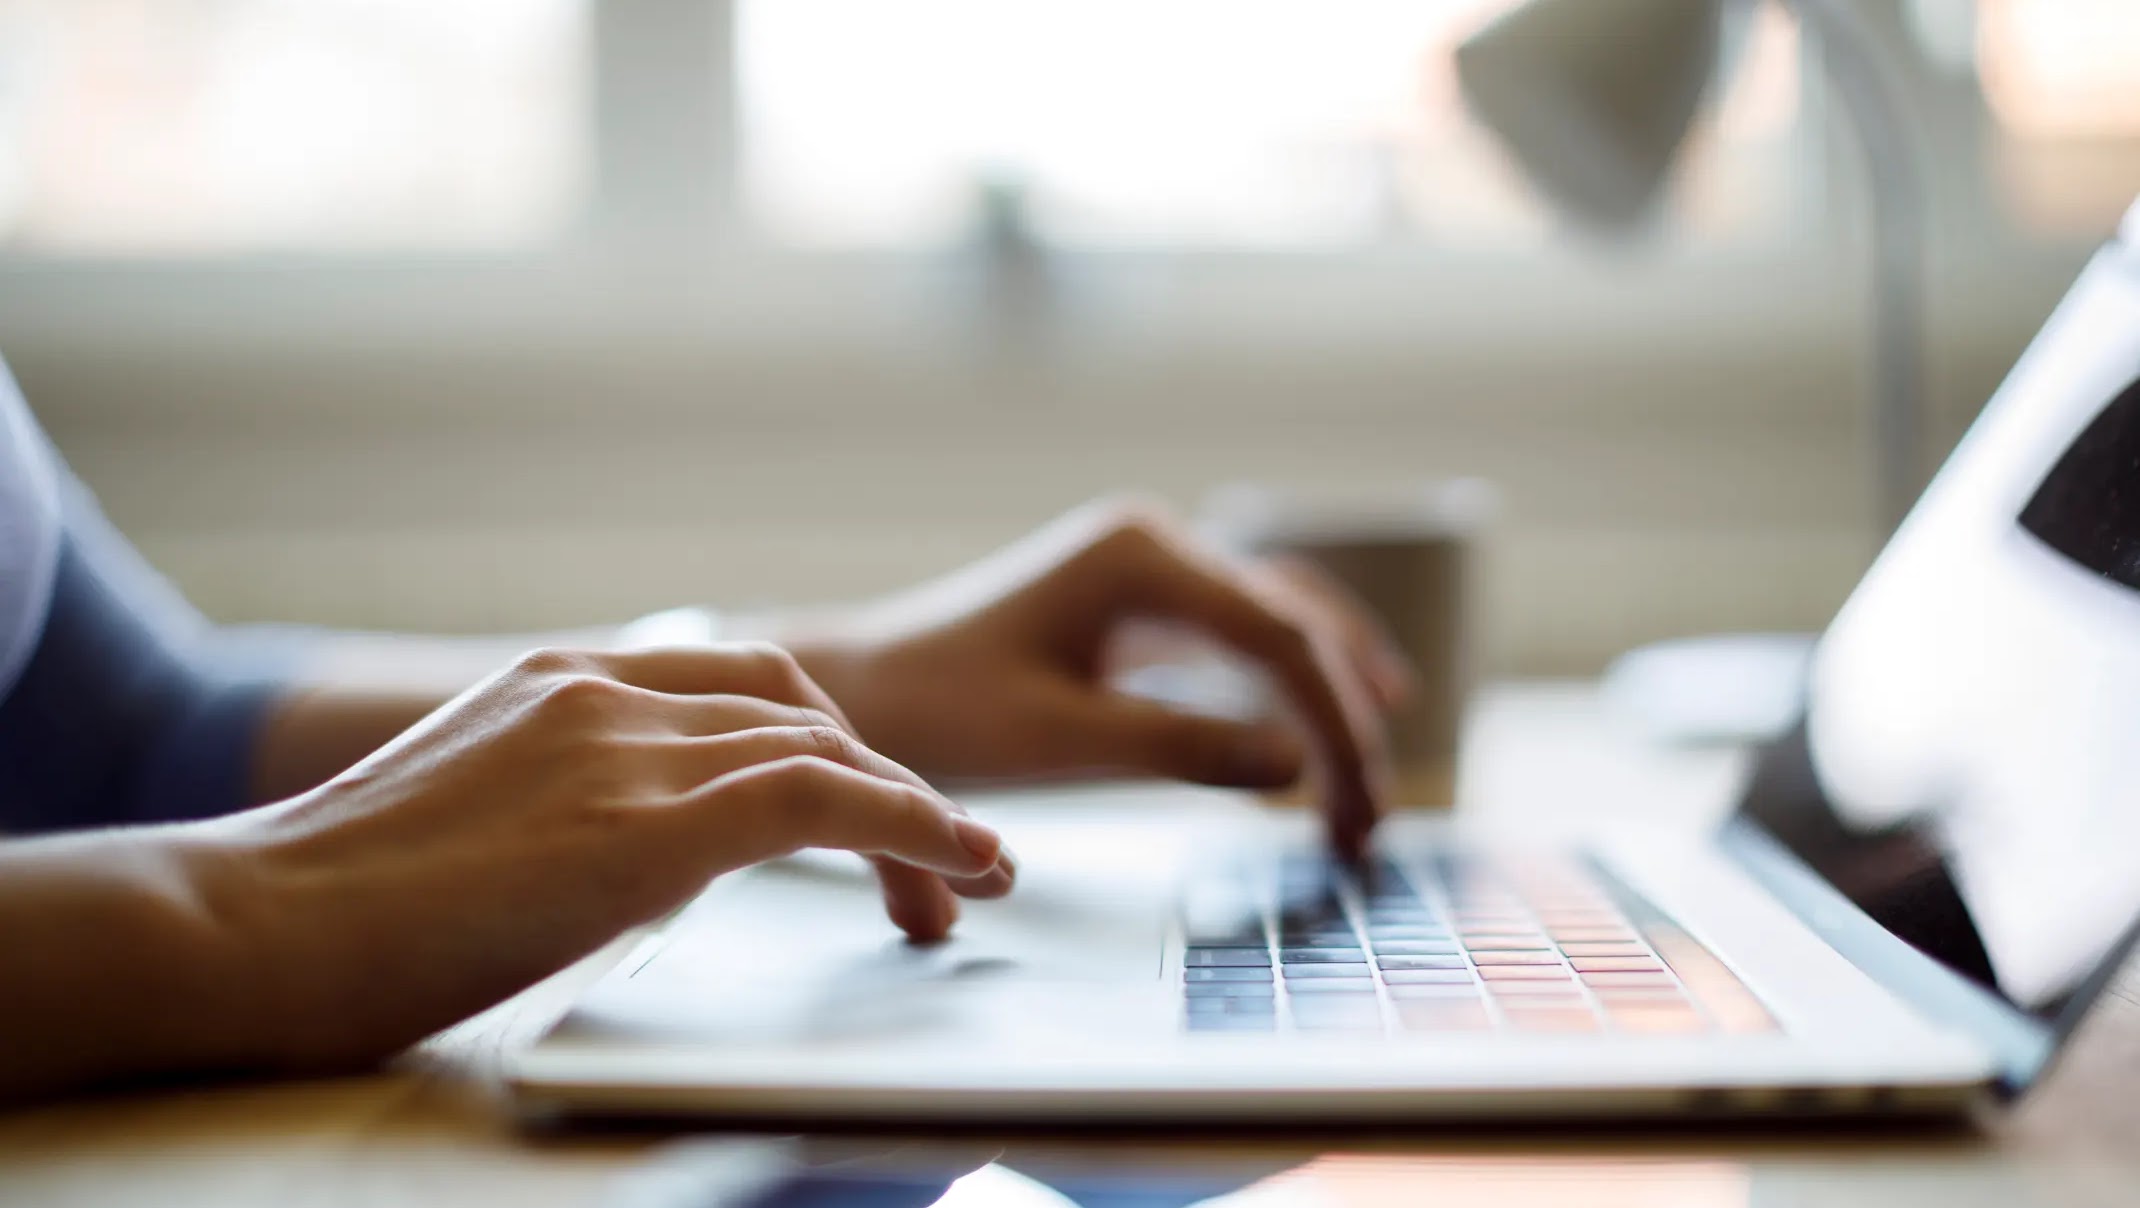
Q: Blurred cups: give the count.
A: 1